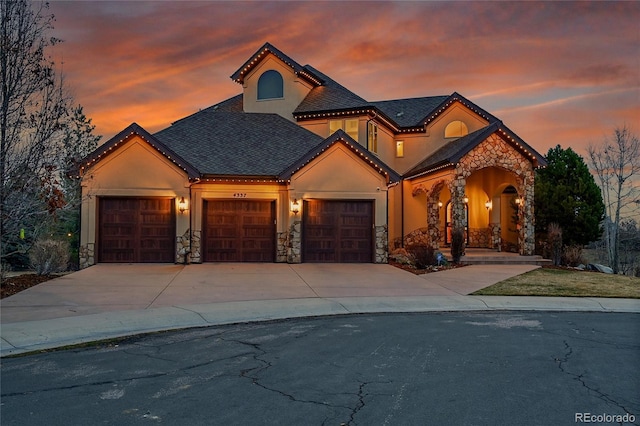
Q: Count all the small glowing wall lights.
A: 6